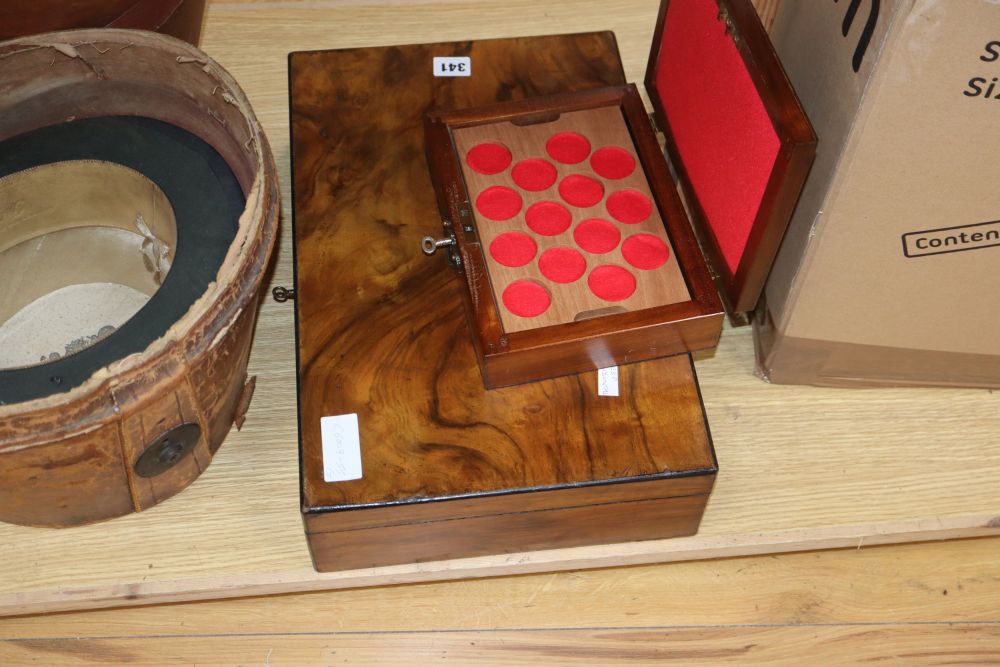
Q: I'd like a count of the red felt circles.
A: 14